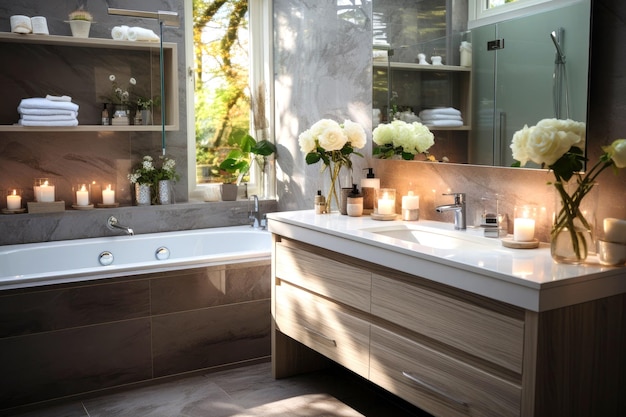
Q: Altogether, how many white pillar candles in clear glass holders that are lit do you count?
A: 6